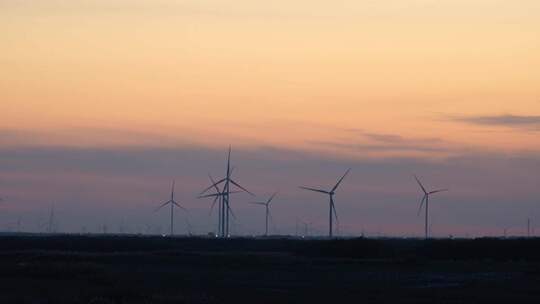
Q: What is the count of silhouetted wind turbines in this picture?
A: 7